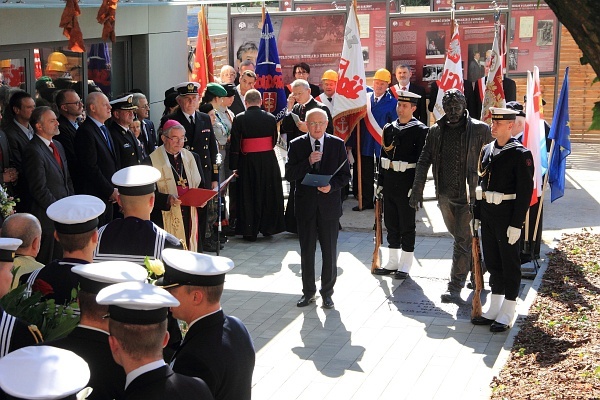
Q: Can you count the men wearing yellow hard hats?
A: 2